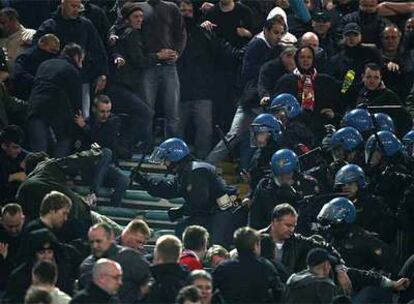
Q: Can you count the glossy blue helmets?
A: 11